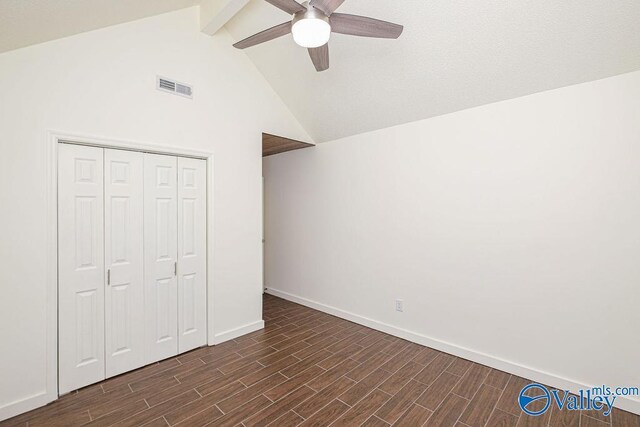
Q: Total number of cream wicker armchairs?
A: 0